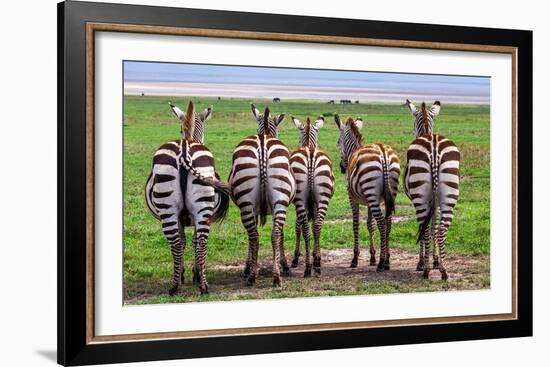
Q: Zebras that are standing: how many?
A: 5